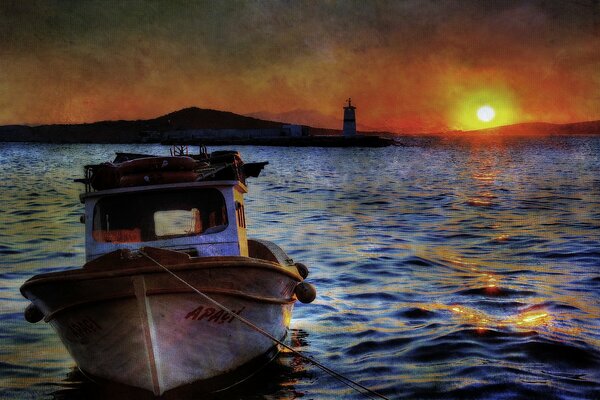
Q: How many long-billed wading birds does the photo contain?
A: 0